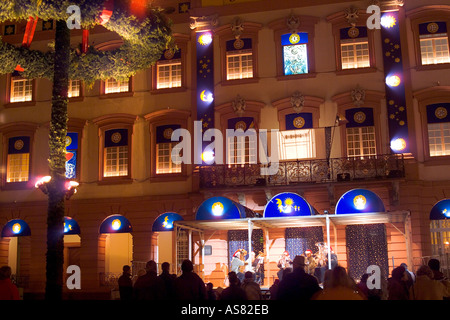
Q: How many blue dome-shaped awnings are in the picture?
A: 8